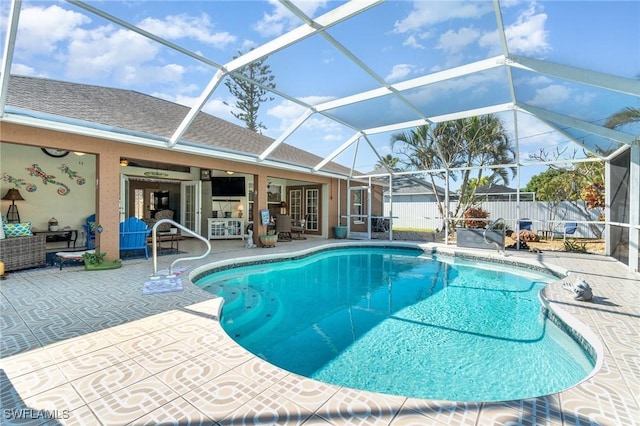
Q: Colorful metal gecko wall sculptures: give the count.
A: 3